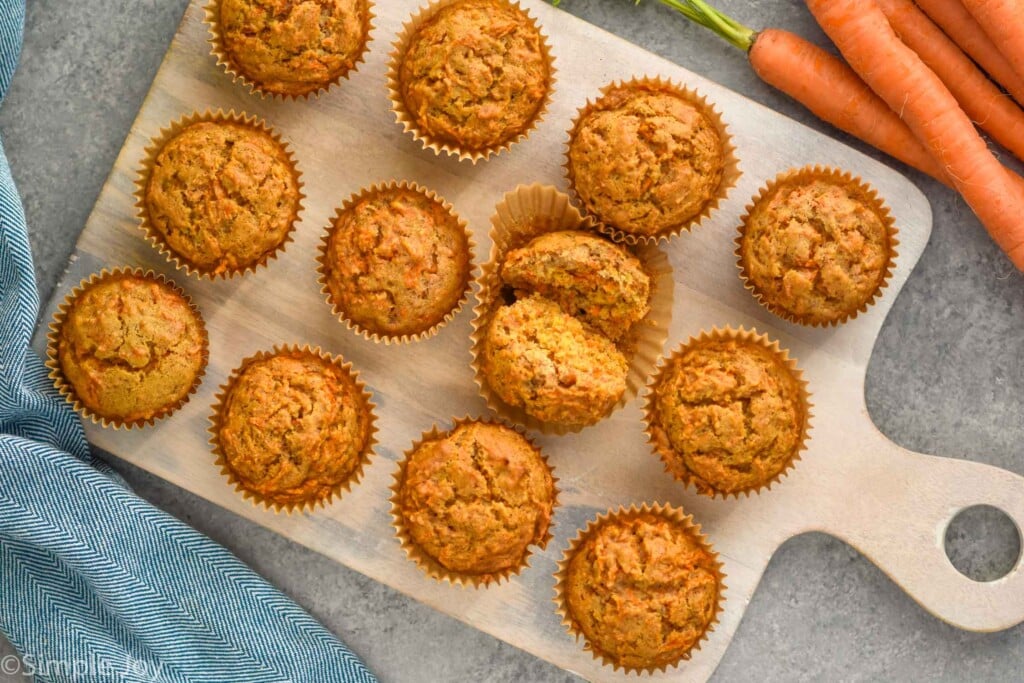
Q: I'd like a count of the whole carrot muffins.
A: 11